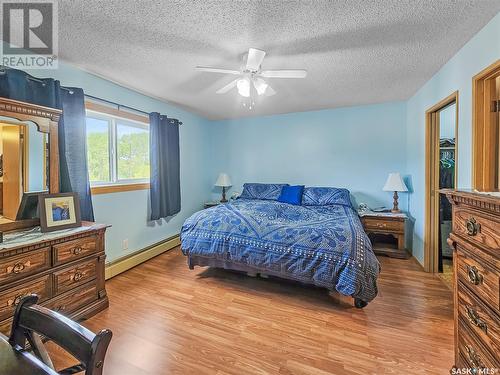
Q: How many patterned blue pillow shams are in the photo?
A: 2